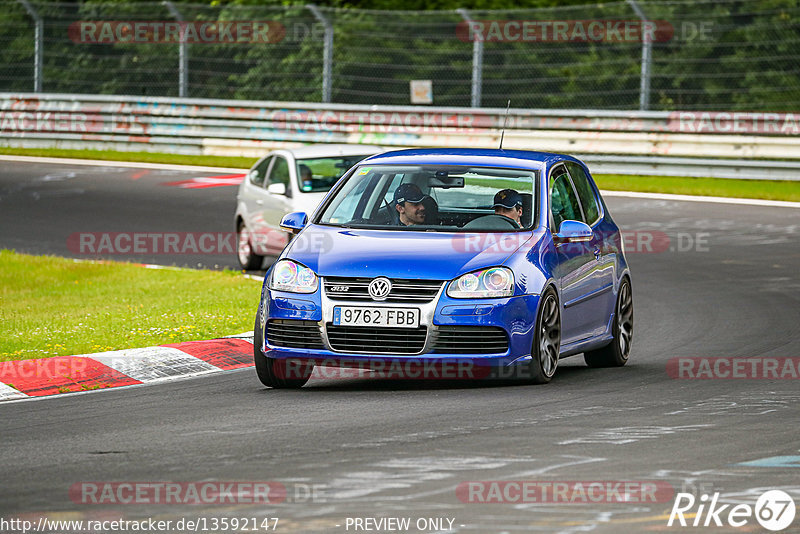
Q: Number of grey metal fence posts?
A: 5